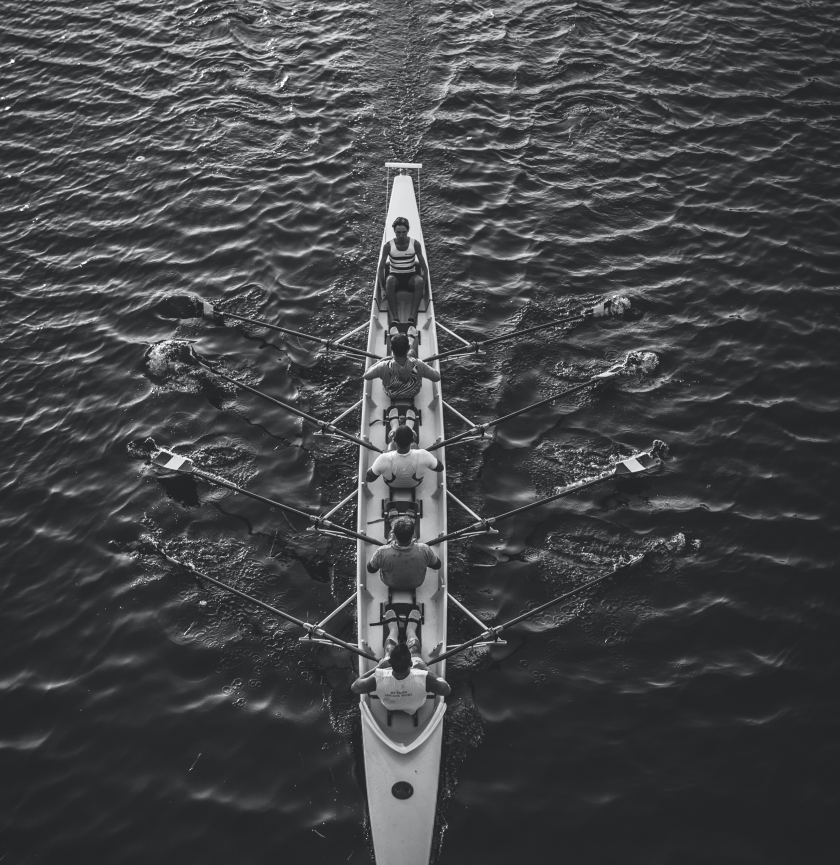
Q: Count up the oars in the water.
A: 8